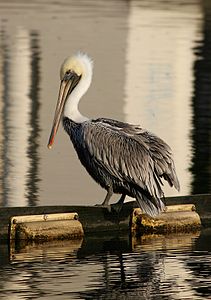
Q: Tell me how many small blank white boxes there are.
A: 0